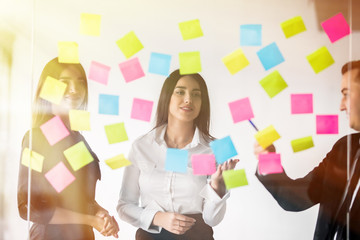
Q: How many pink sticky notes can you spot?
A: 11